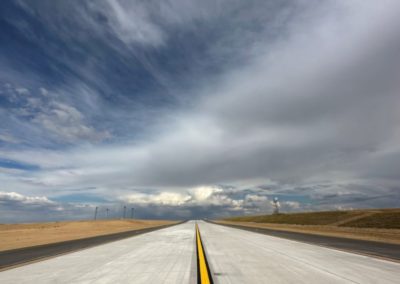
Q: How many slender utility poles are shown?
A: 4